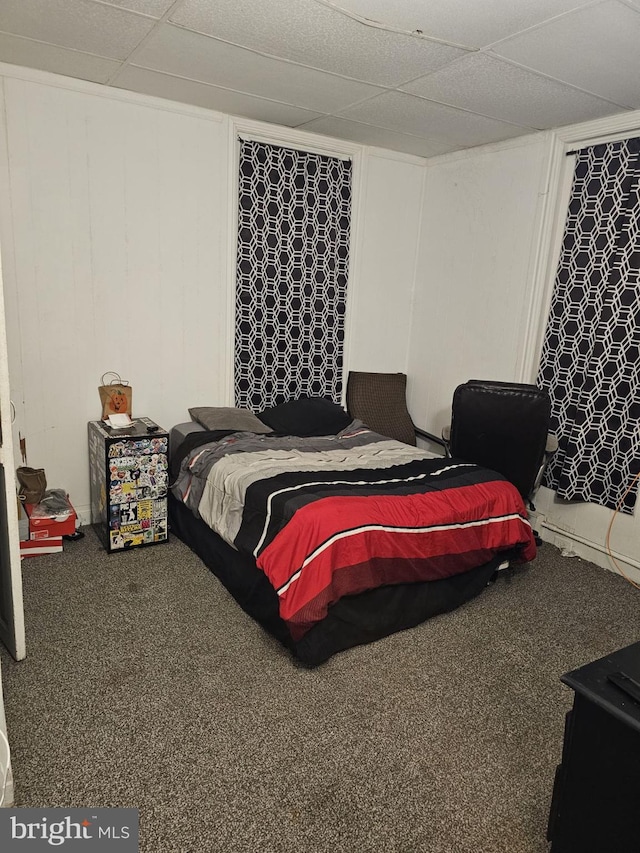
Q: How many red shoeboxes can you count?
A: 2